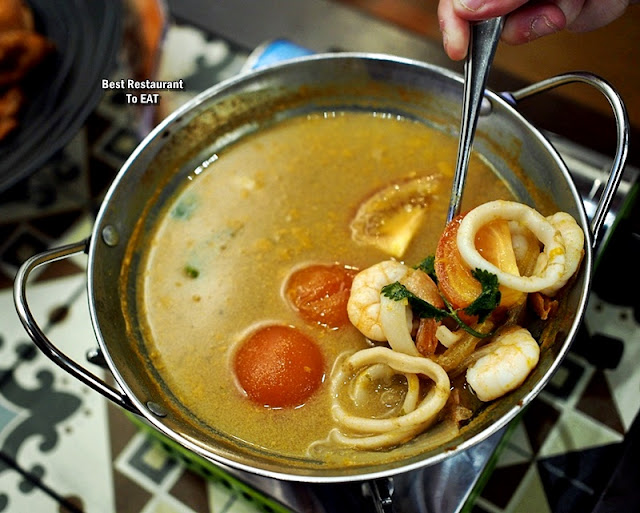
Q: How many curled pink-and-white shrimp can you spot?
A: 3